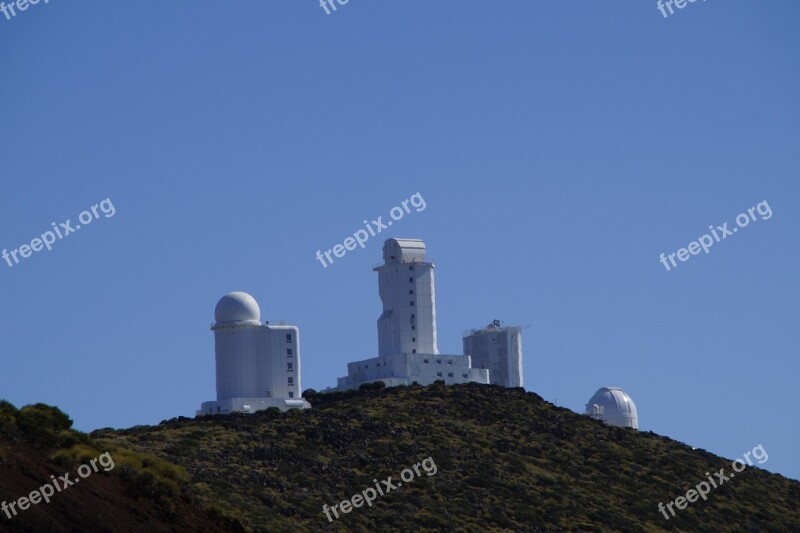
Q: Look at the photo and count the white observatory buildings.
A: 4